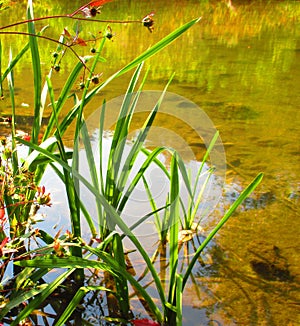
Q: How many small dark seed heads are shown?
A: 8